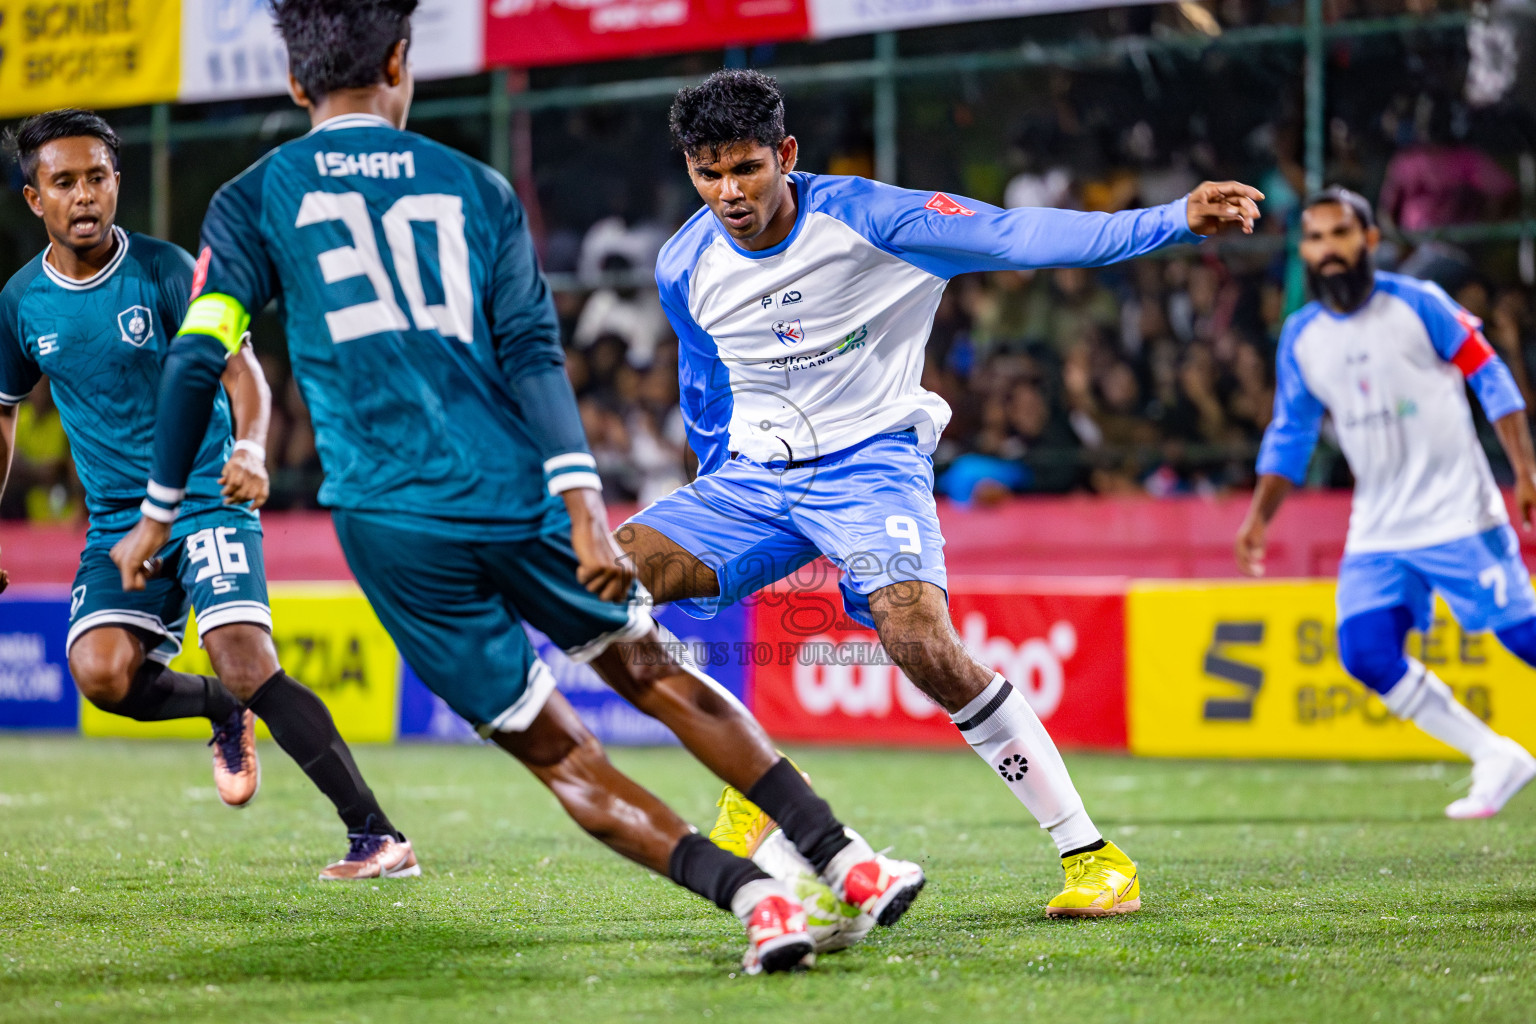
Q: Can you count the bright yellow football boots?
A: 2